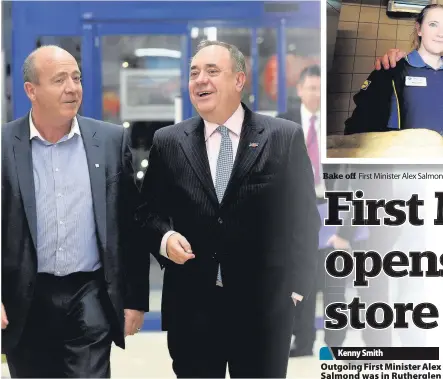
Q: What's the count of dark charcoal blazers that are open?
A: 1